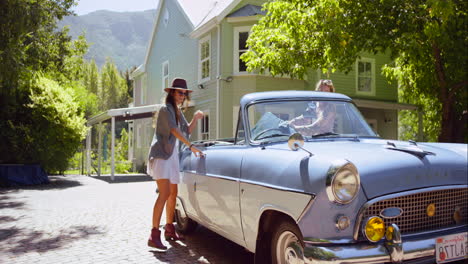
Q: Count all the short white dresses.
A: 1